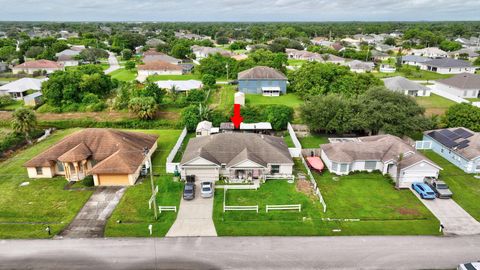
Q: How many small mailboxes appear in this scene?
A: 3